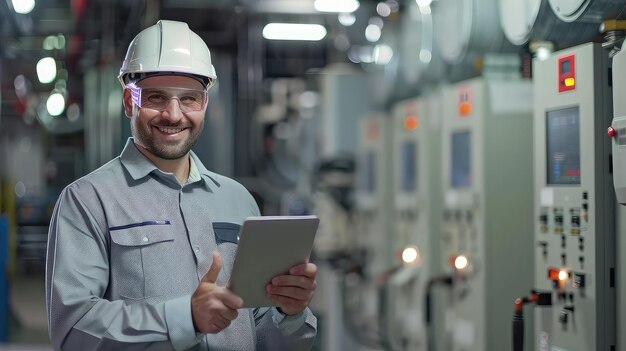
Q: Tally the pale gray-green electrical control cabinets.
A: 4